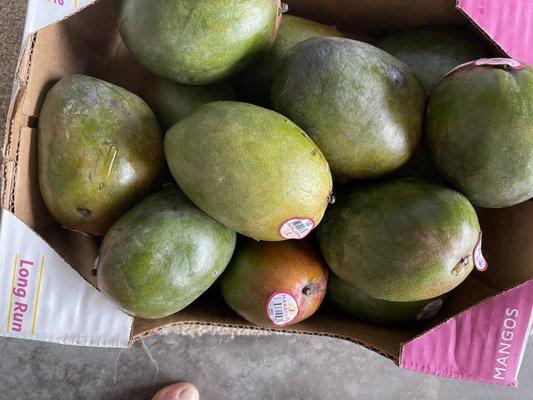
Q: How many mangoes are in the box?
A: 12